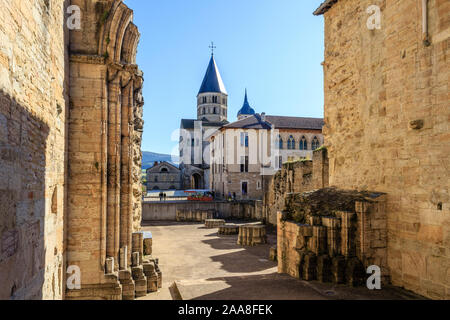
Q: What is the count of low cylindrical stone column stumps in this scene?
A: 3